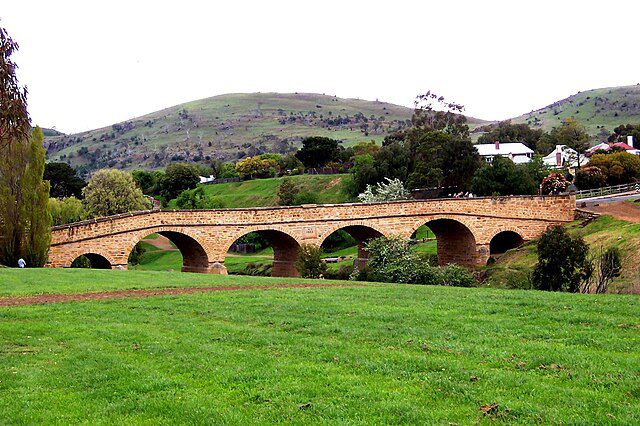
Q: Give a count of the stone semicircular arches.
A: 6